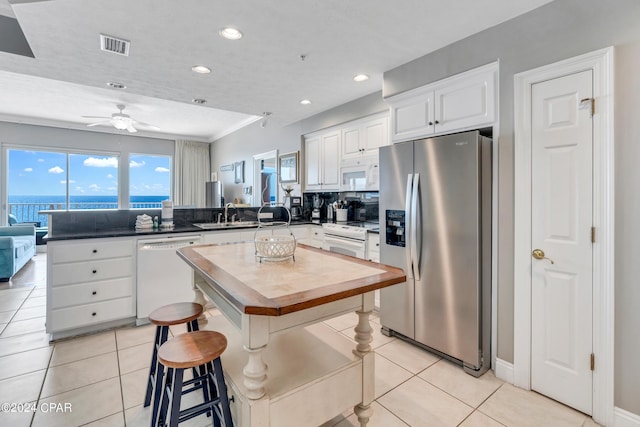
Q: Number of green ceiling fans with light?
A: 0